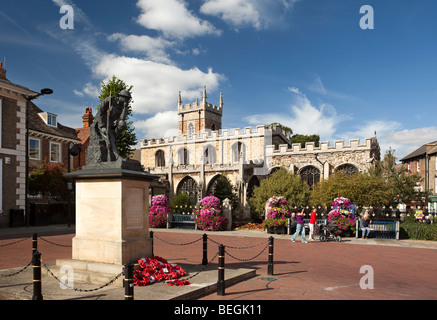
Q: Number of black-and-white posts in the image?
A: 7